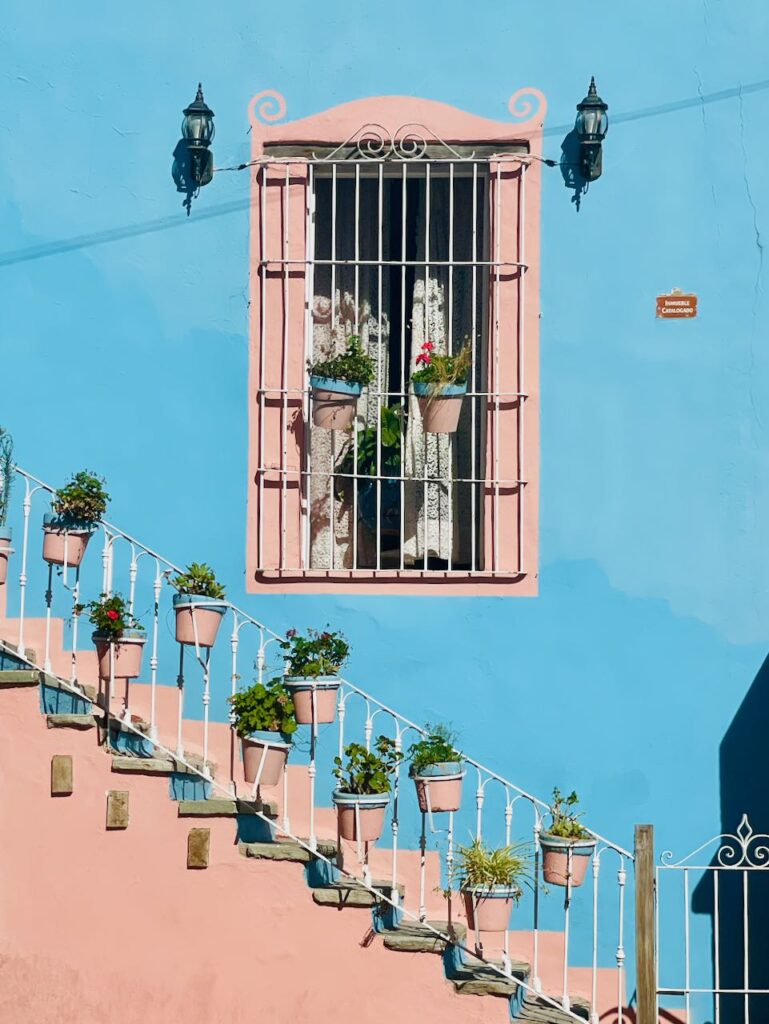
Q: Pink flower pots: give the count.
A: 12